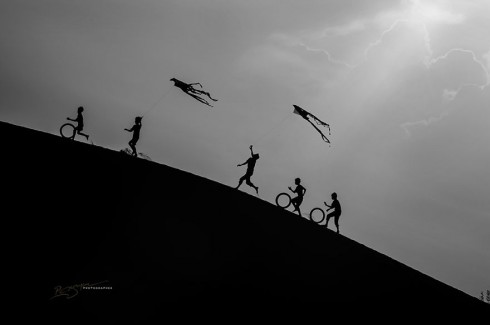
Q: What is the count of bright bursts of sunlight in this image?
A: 1